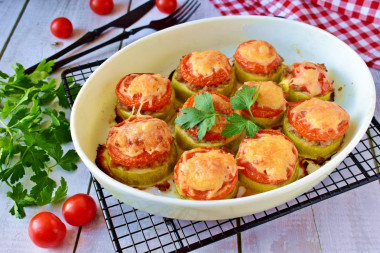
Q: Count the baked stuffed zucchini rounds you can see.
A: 10